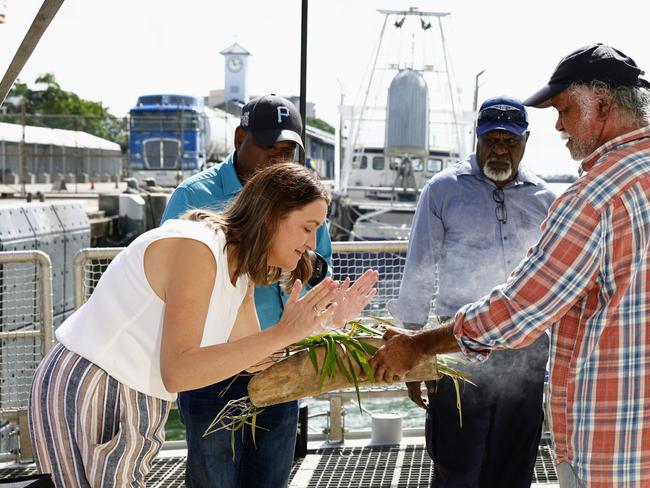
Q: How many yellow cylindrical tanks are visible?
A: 0